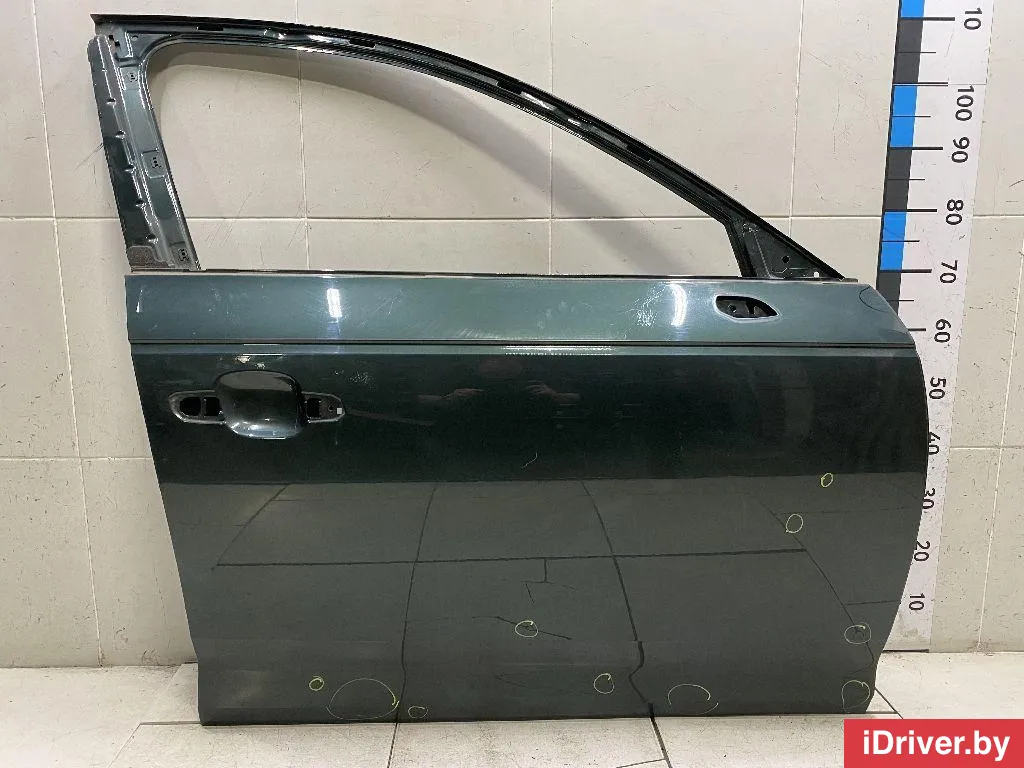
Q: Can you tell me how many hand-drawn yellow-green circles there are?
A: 10